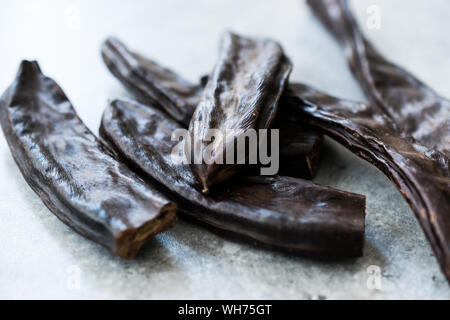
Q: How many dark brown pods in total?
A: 6